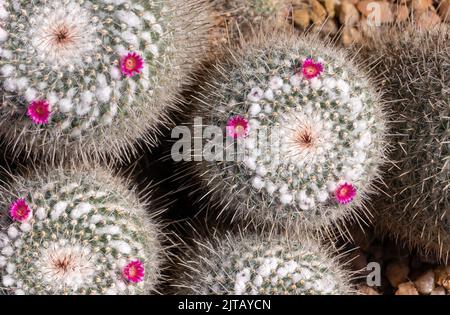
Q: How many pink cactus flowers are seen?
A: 7